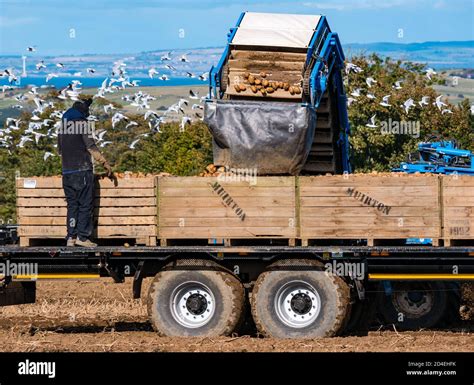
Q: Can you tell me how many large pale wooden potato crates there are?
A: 4